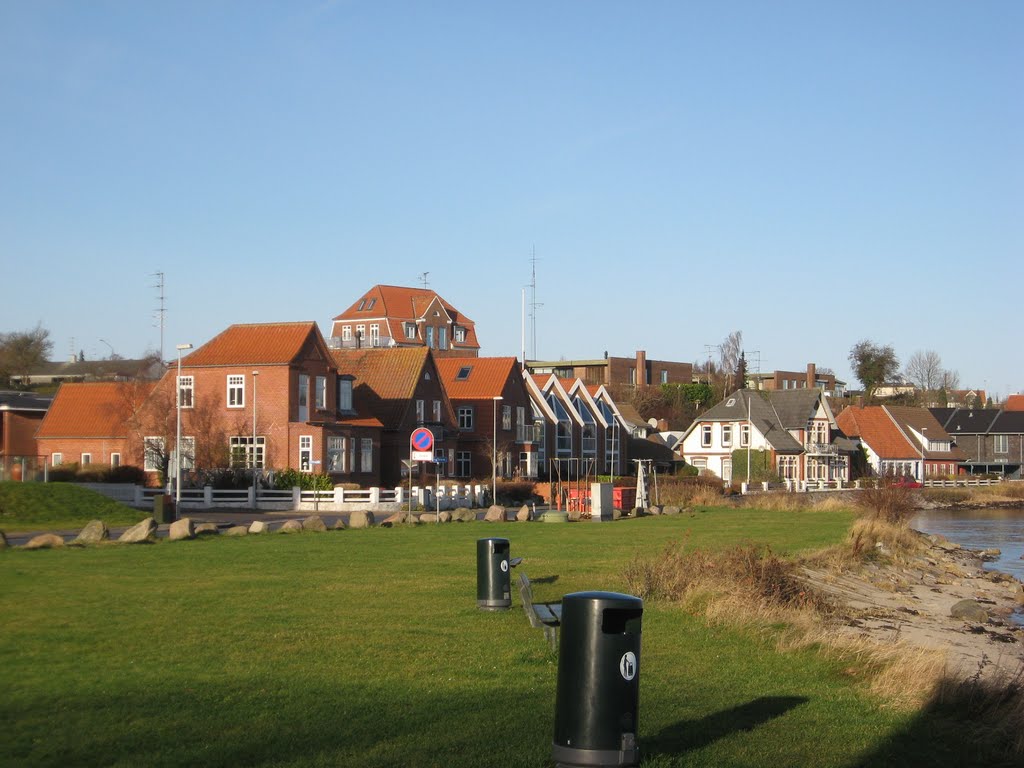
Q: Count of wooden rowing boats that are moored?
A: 0